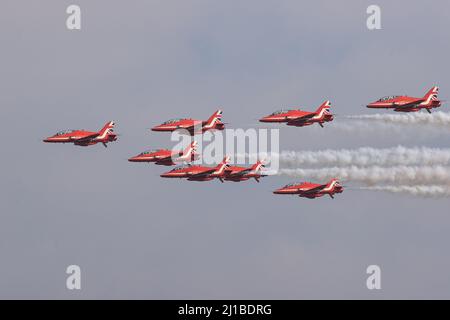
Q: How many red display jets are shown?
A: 8